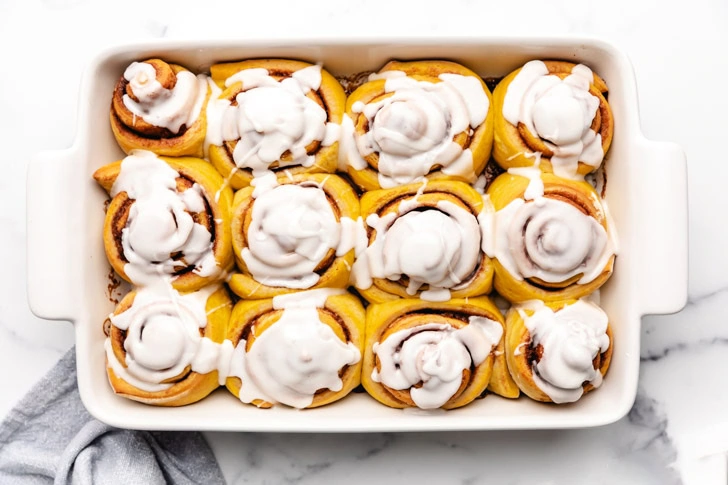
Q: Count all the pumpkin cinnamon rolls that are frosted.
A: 12